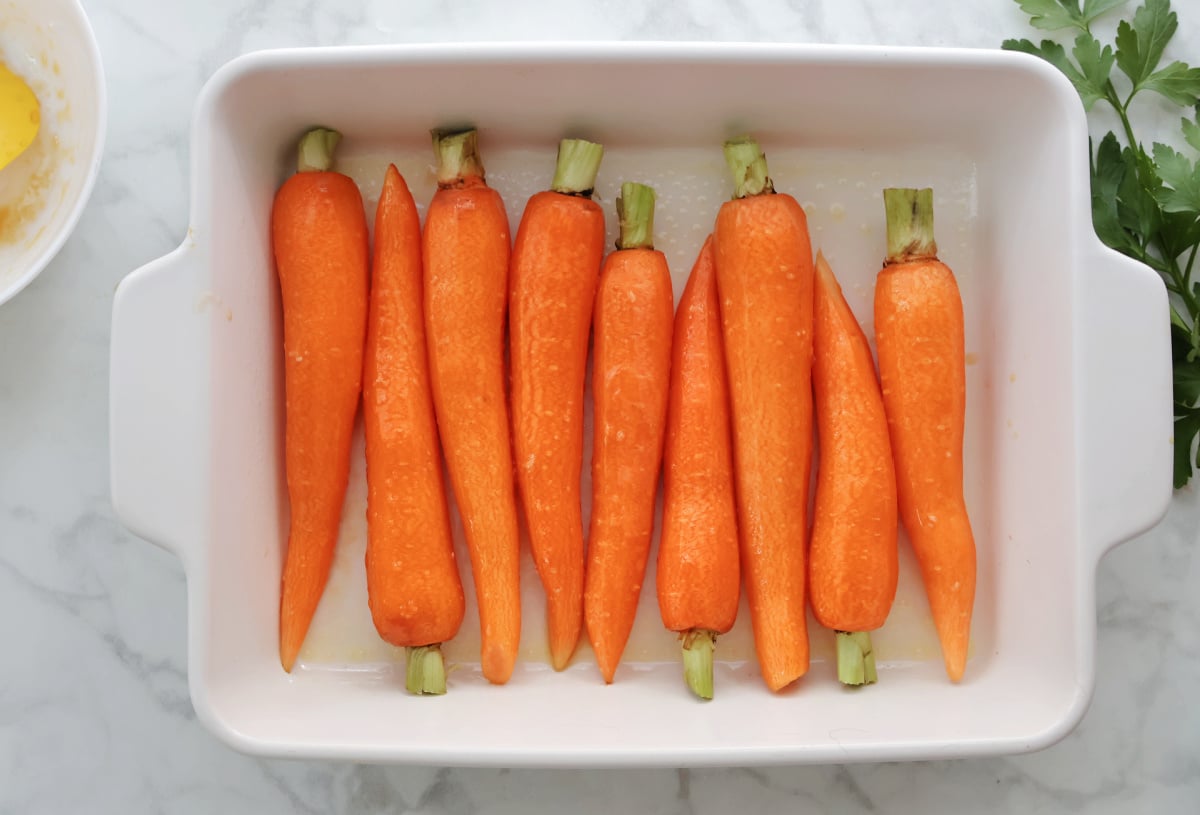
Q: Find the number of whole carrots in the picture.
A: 9